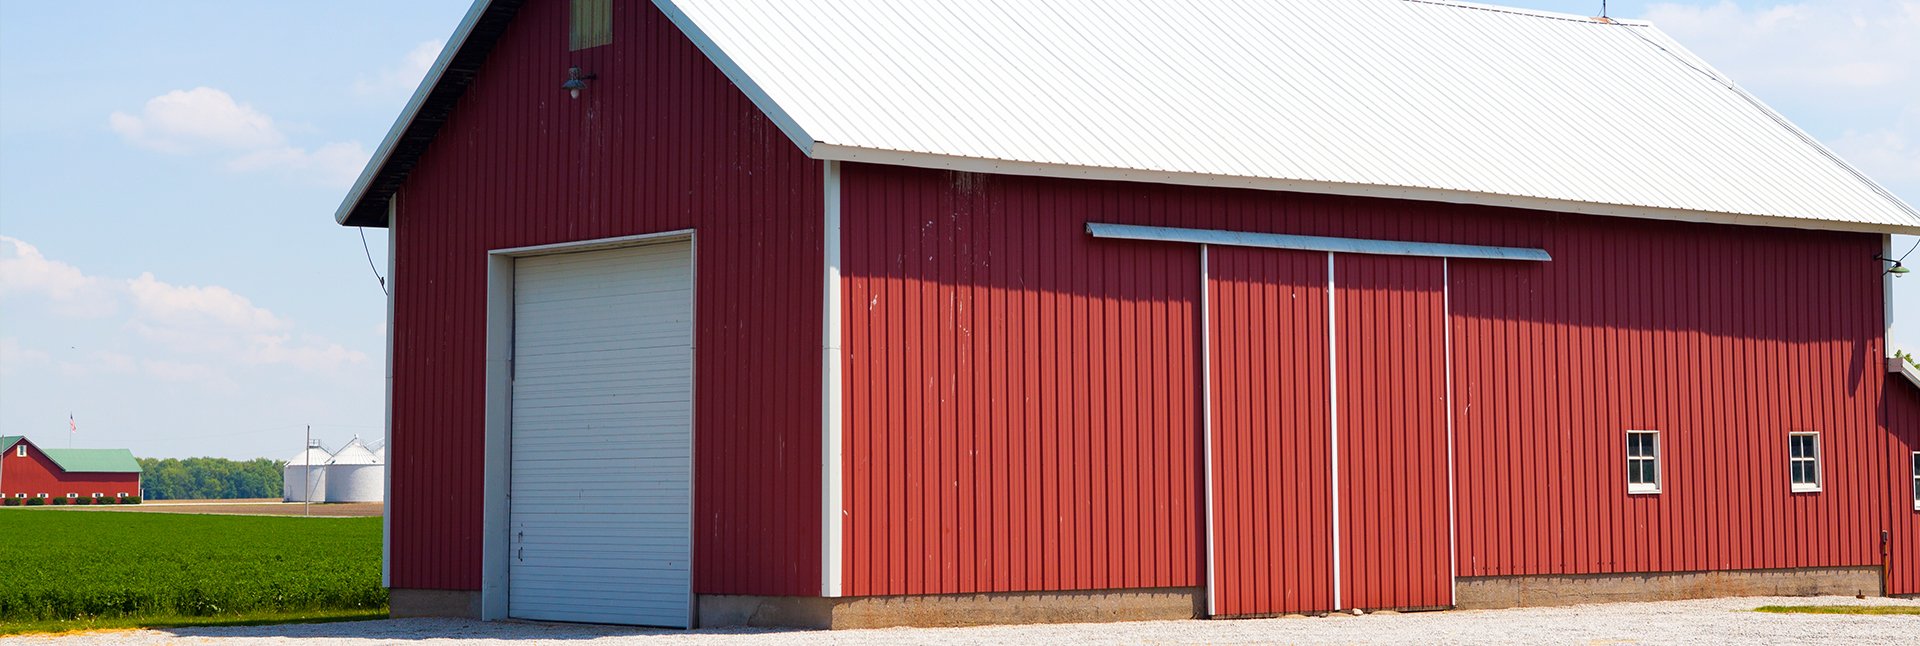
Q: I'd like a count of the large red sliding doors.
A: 2